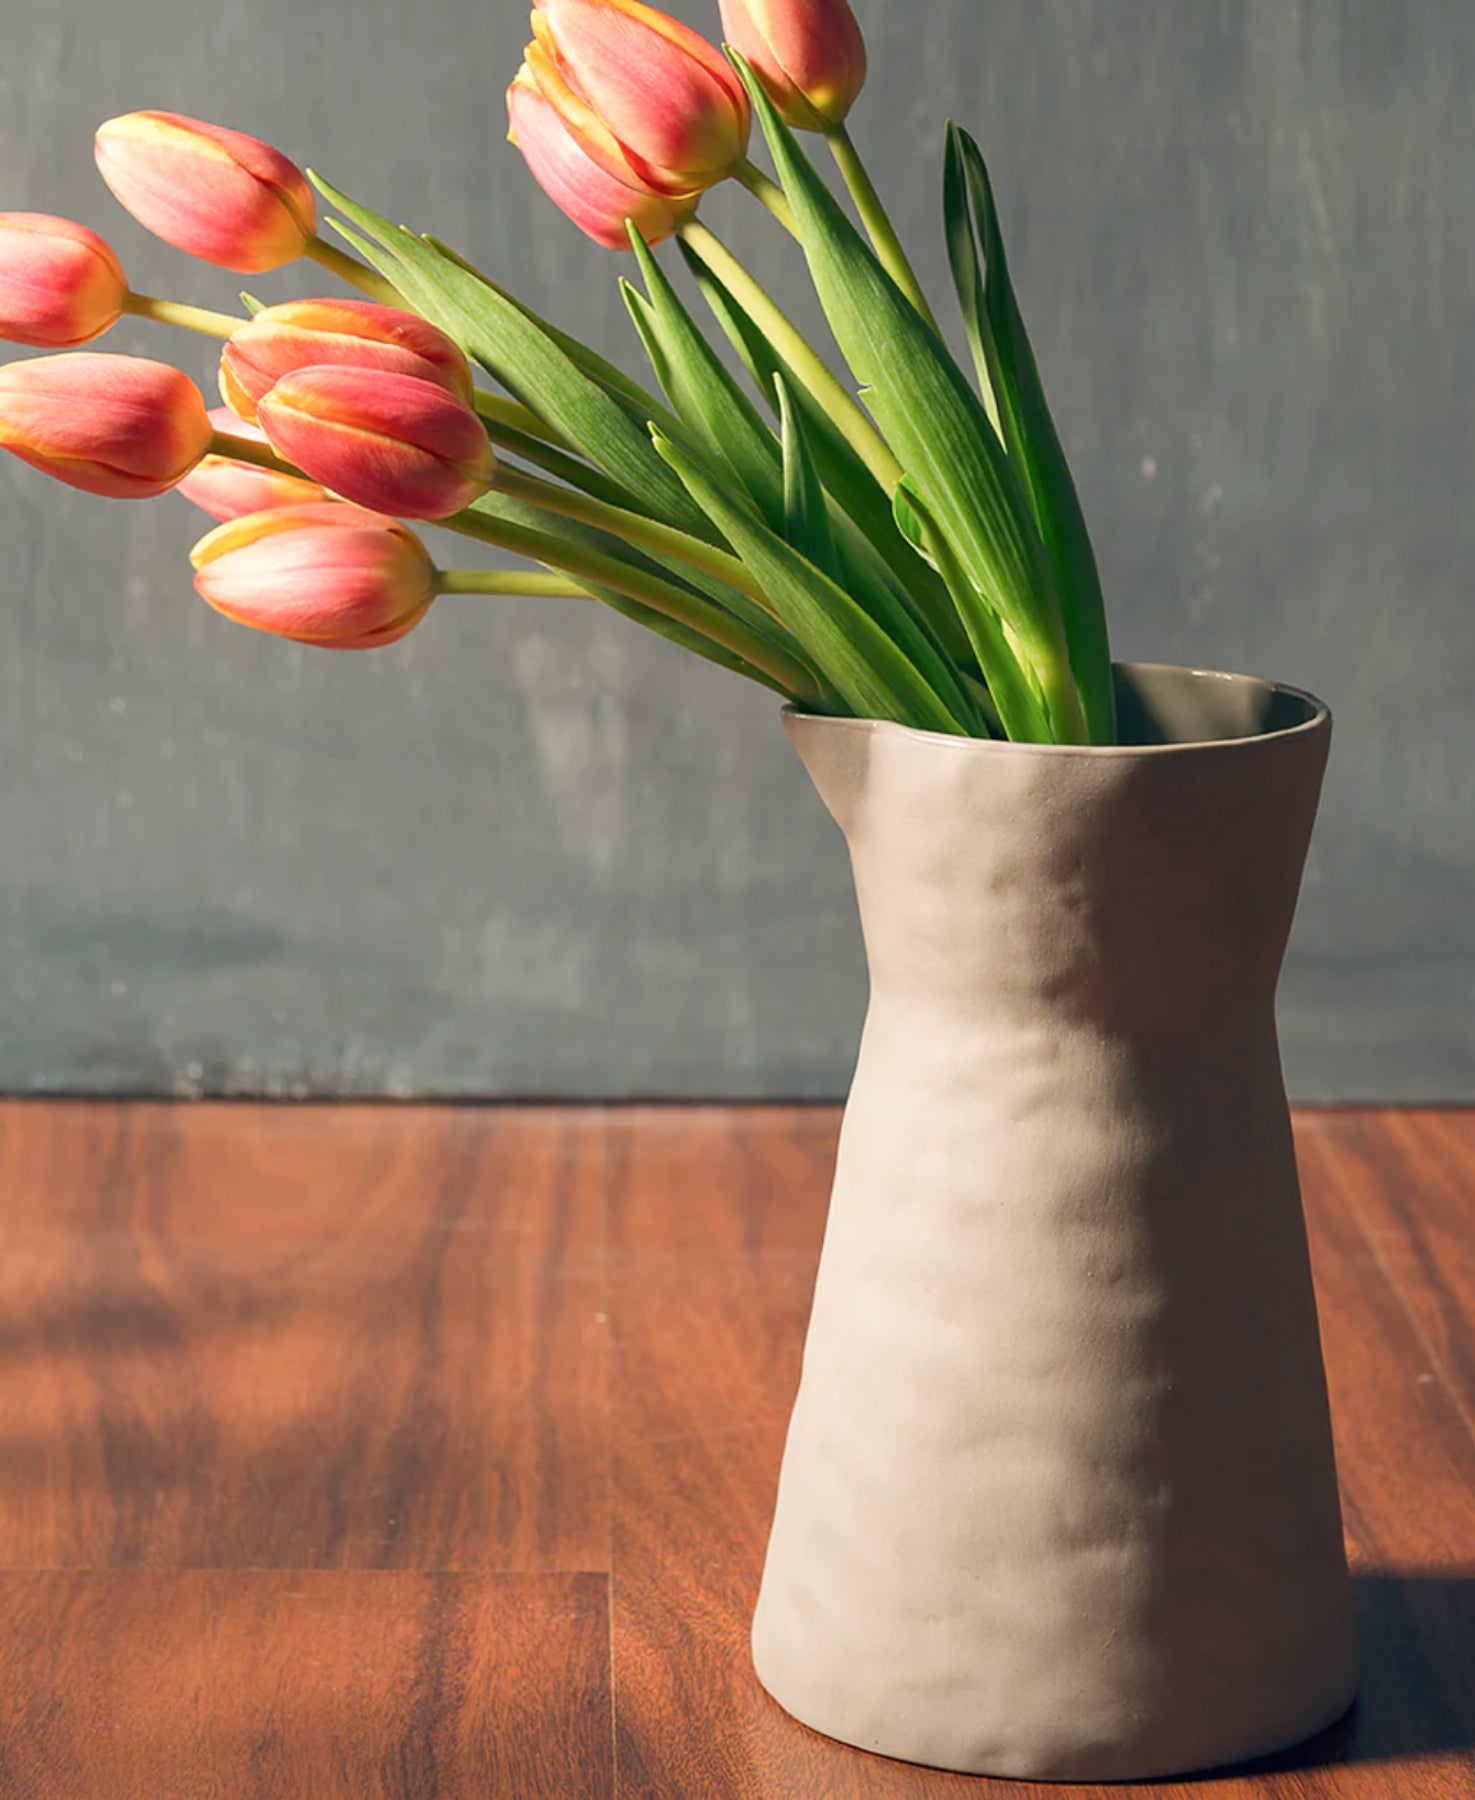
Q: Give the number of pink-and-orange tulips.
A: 10